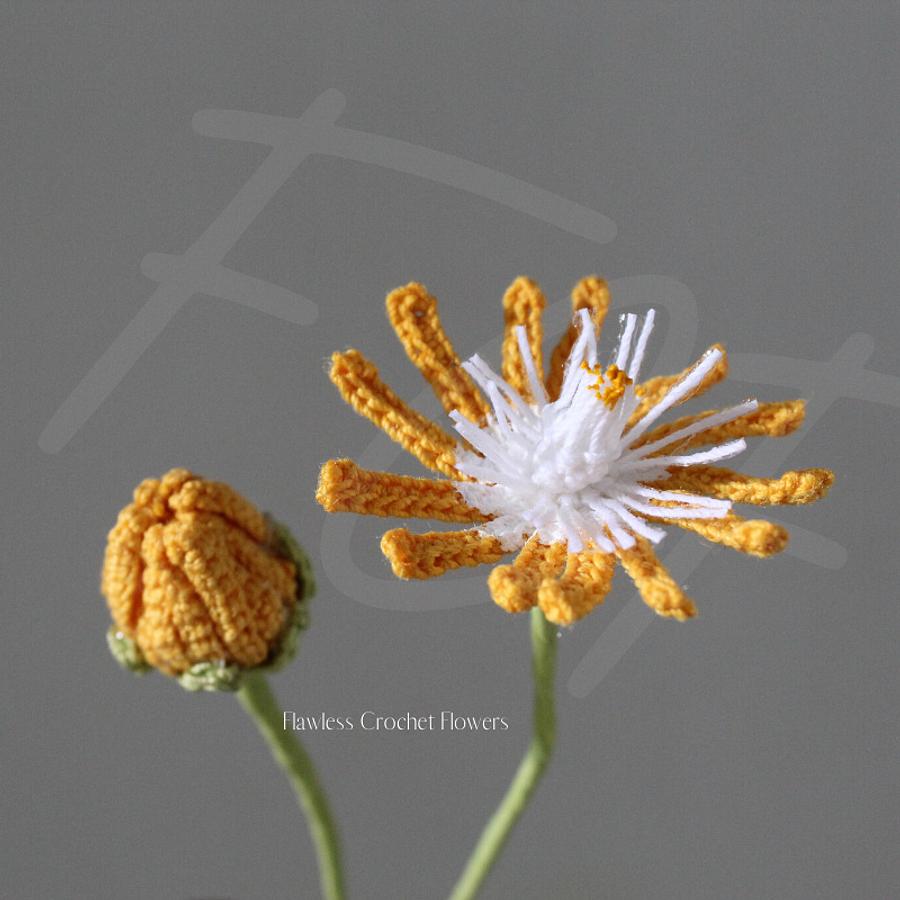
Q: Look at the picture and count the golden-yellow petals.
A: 13